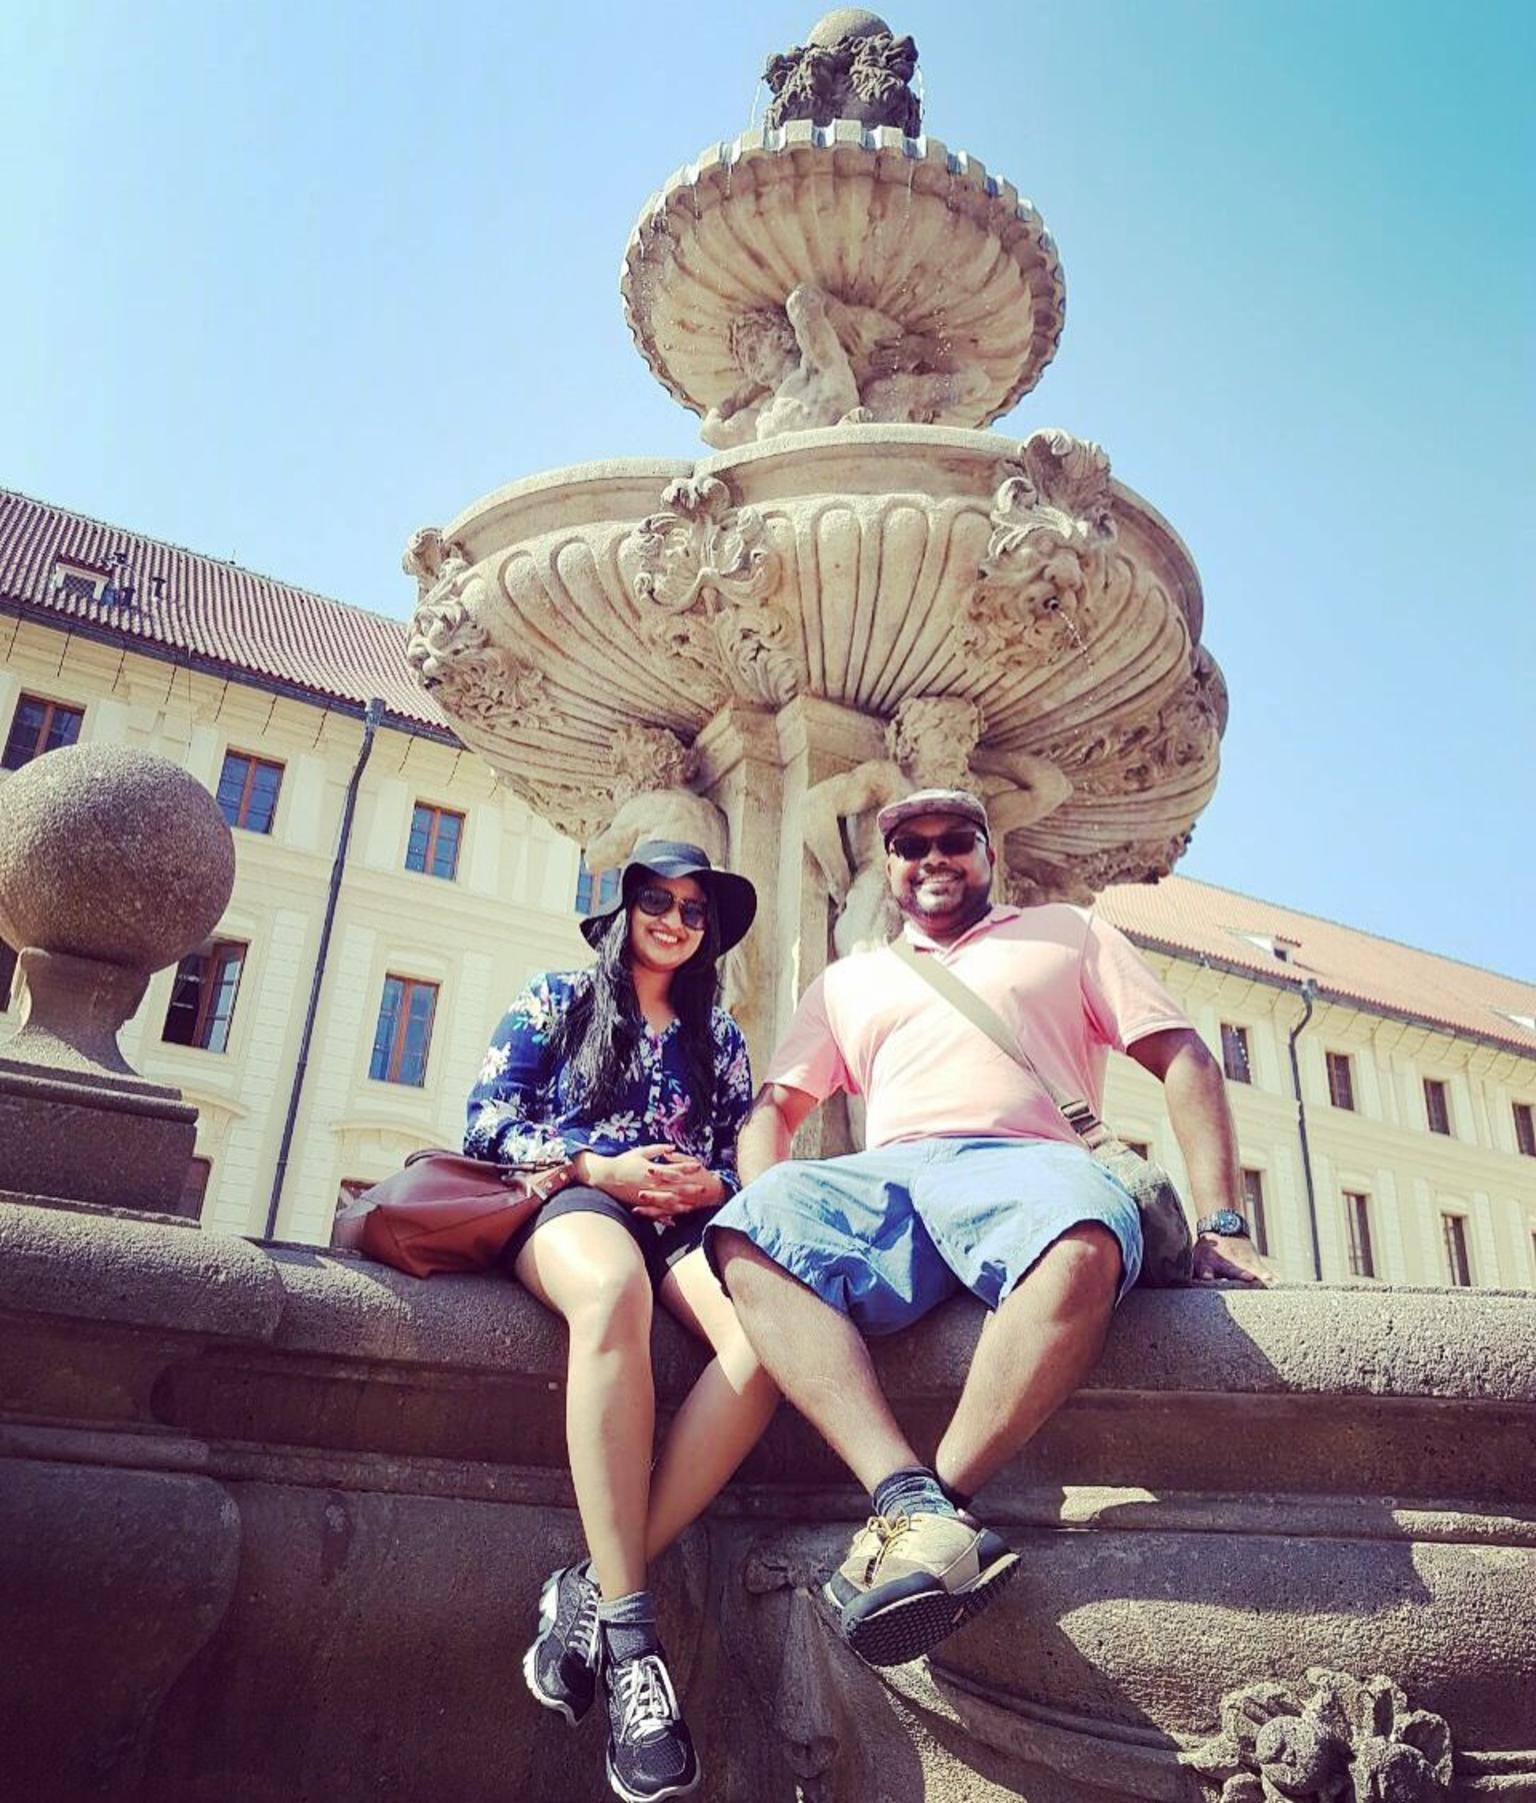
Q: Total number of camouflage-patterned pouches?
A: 1